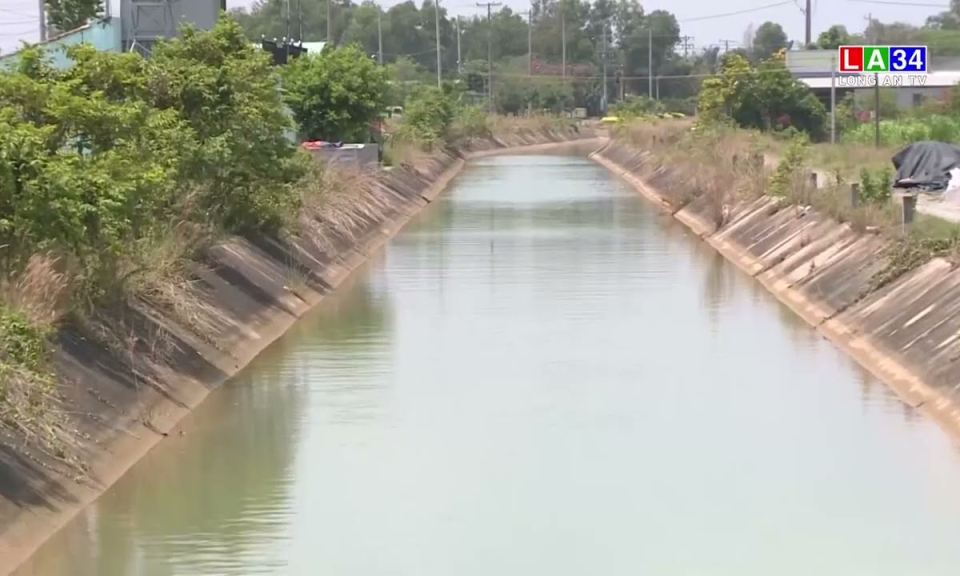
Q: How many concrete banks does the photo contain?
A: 2